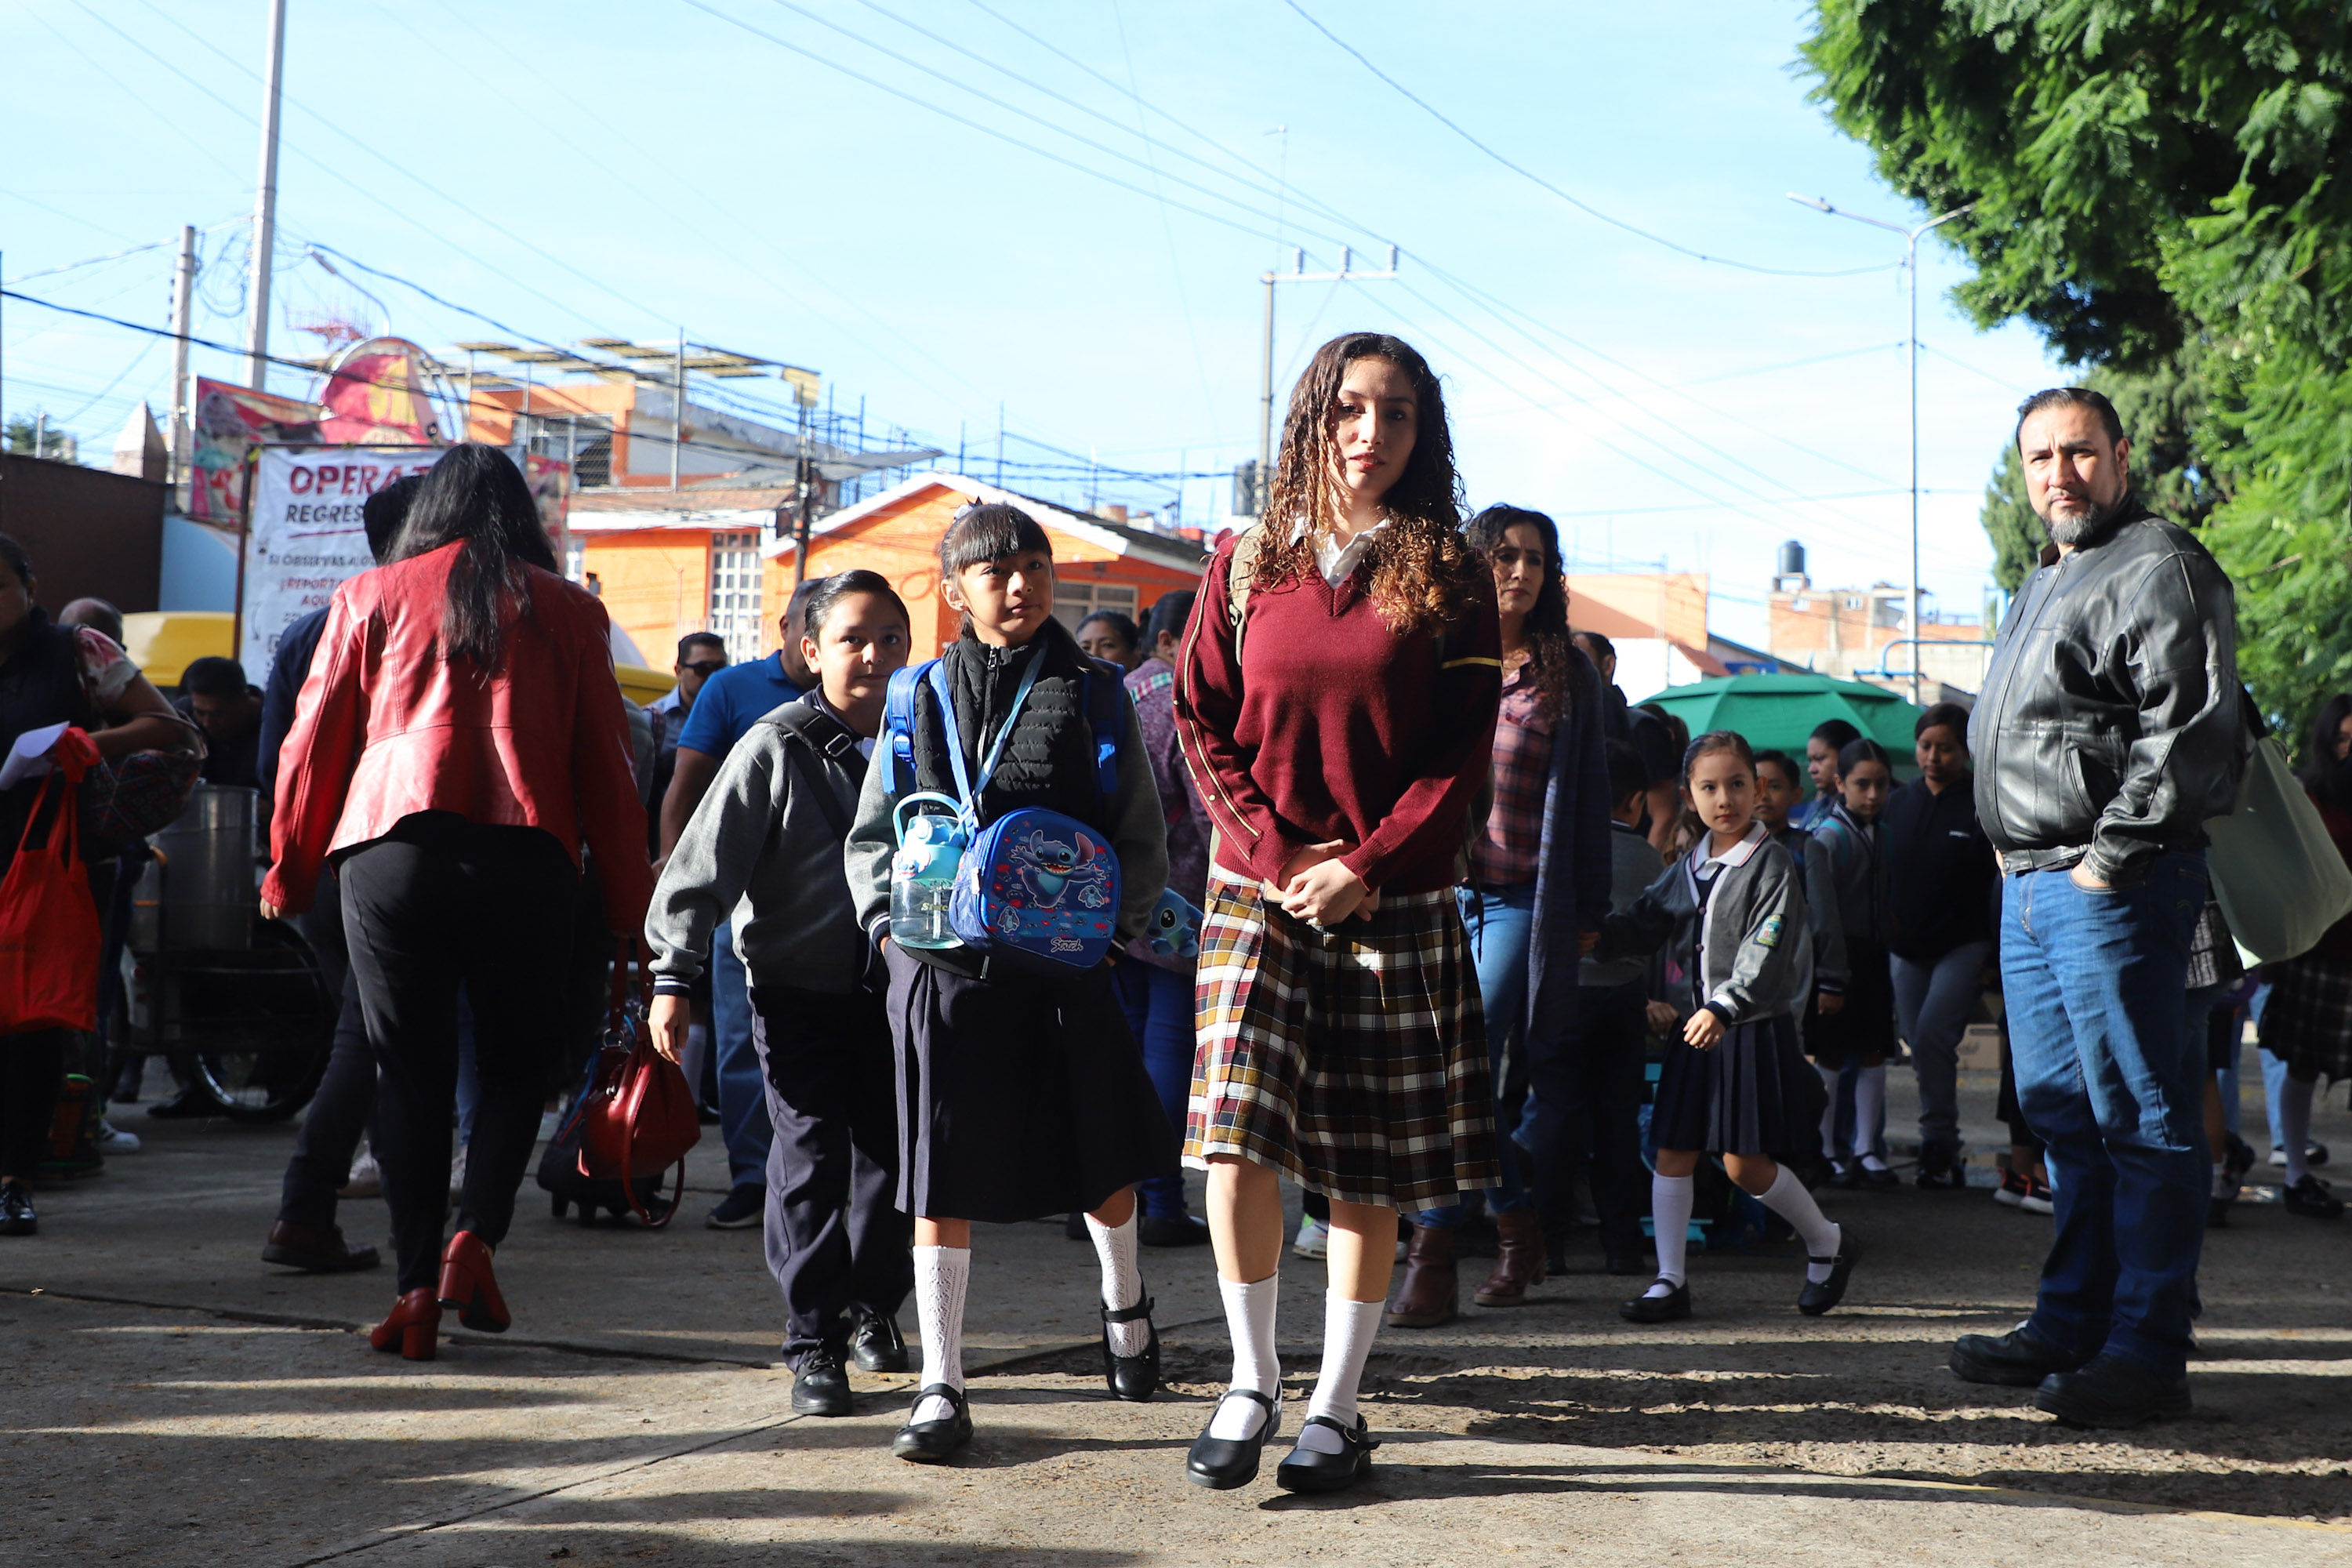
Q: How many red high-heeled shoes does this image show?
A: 2